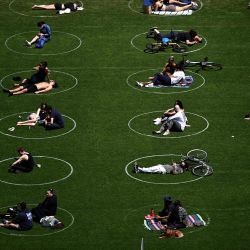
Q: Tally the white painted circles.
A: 12